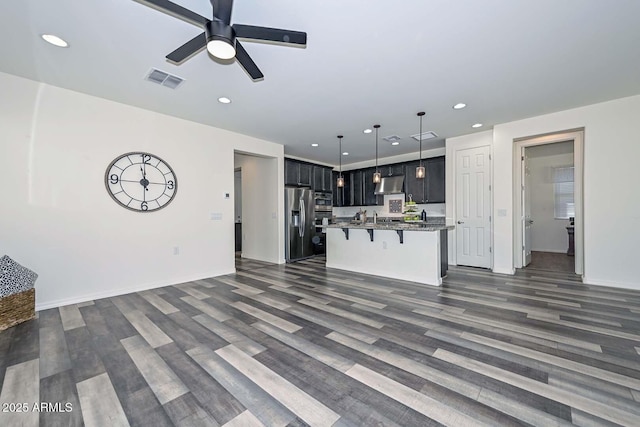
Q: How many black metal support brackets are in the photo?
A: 3